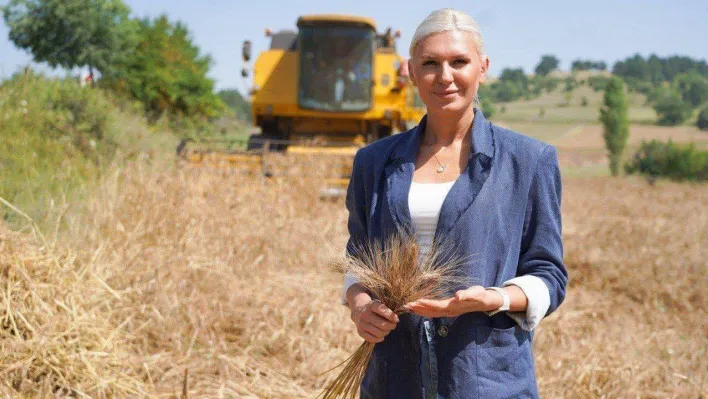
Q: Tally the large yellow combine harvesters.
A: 1